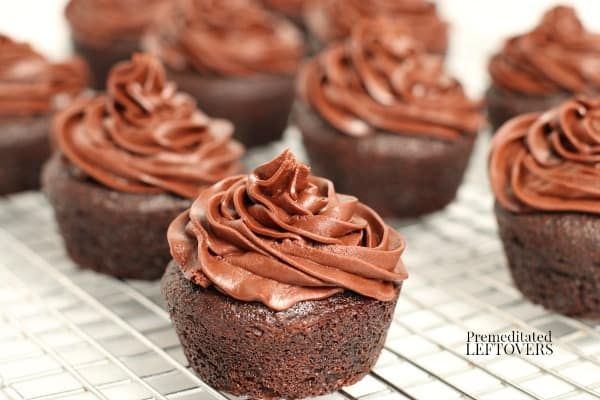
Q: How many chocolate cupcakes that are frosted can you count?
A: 10